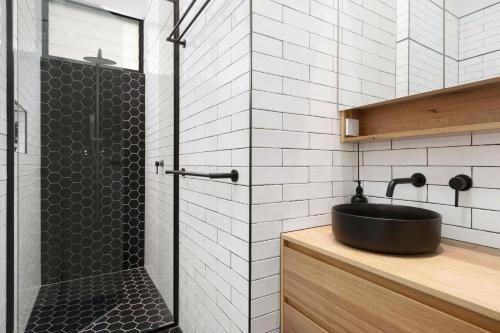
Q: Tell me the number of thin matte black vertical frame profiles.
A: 2